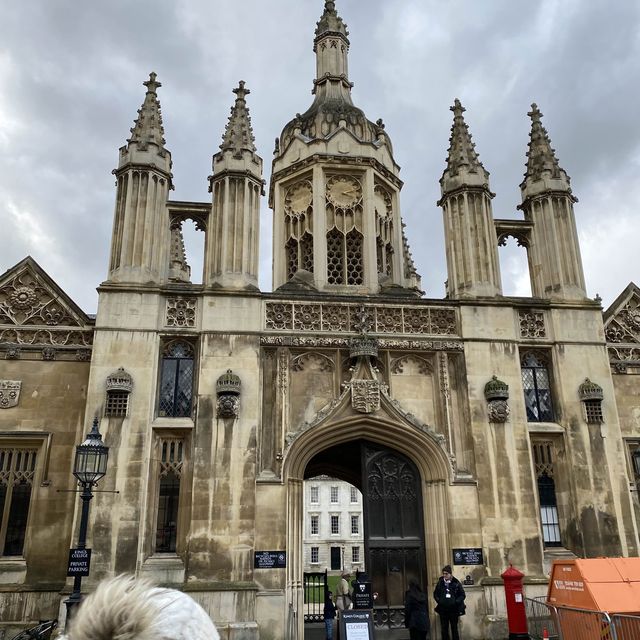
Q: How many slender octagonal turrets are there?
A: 4